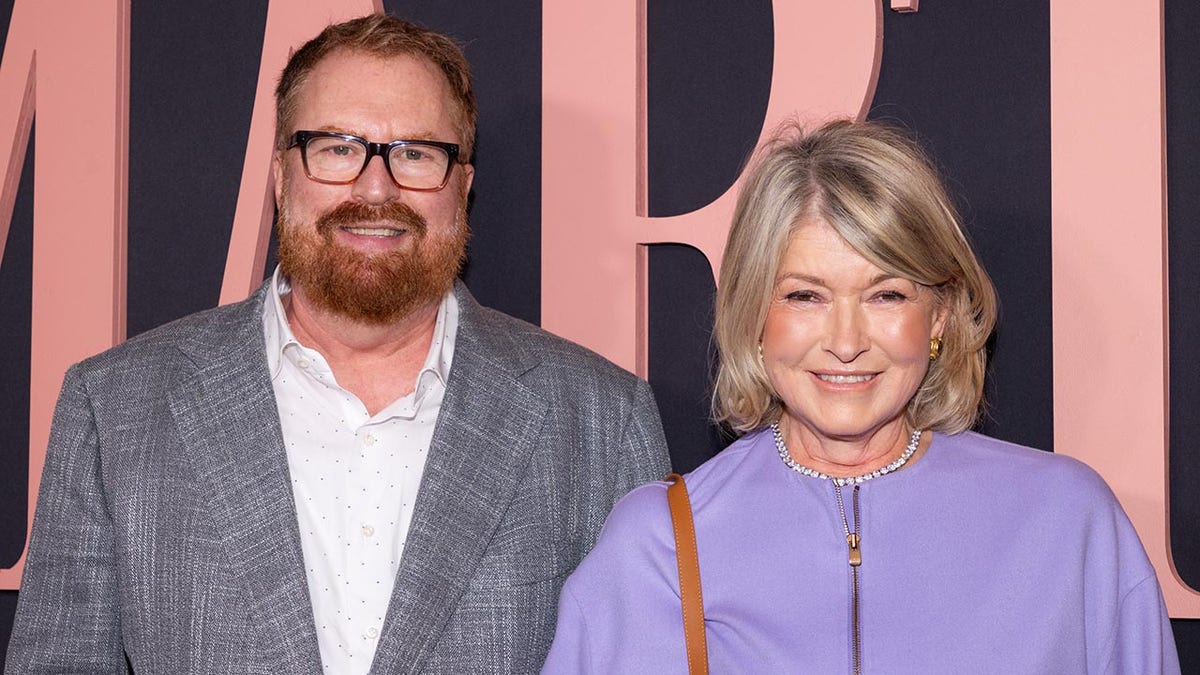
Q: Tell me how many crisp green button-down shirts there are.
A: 0